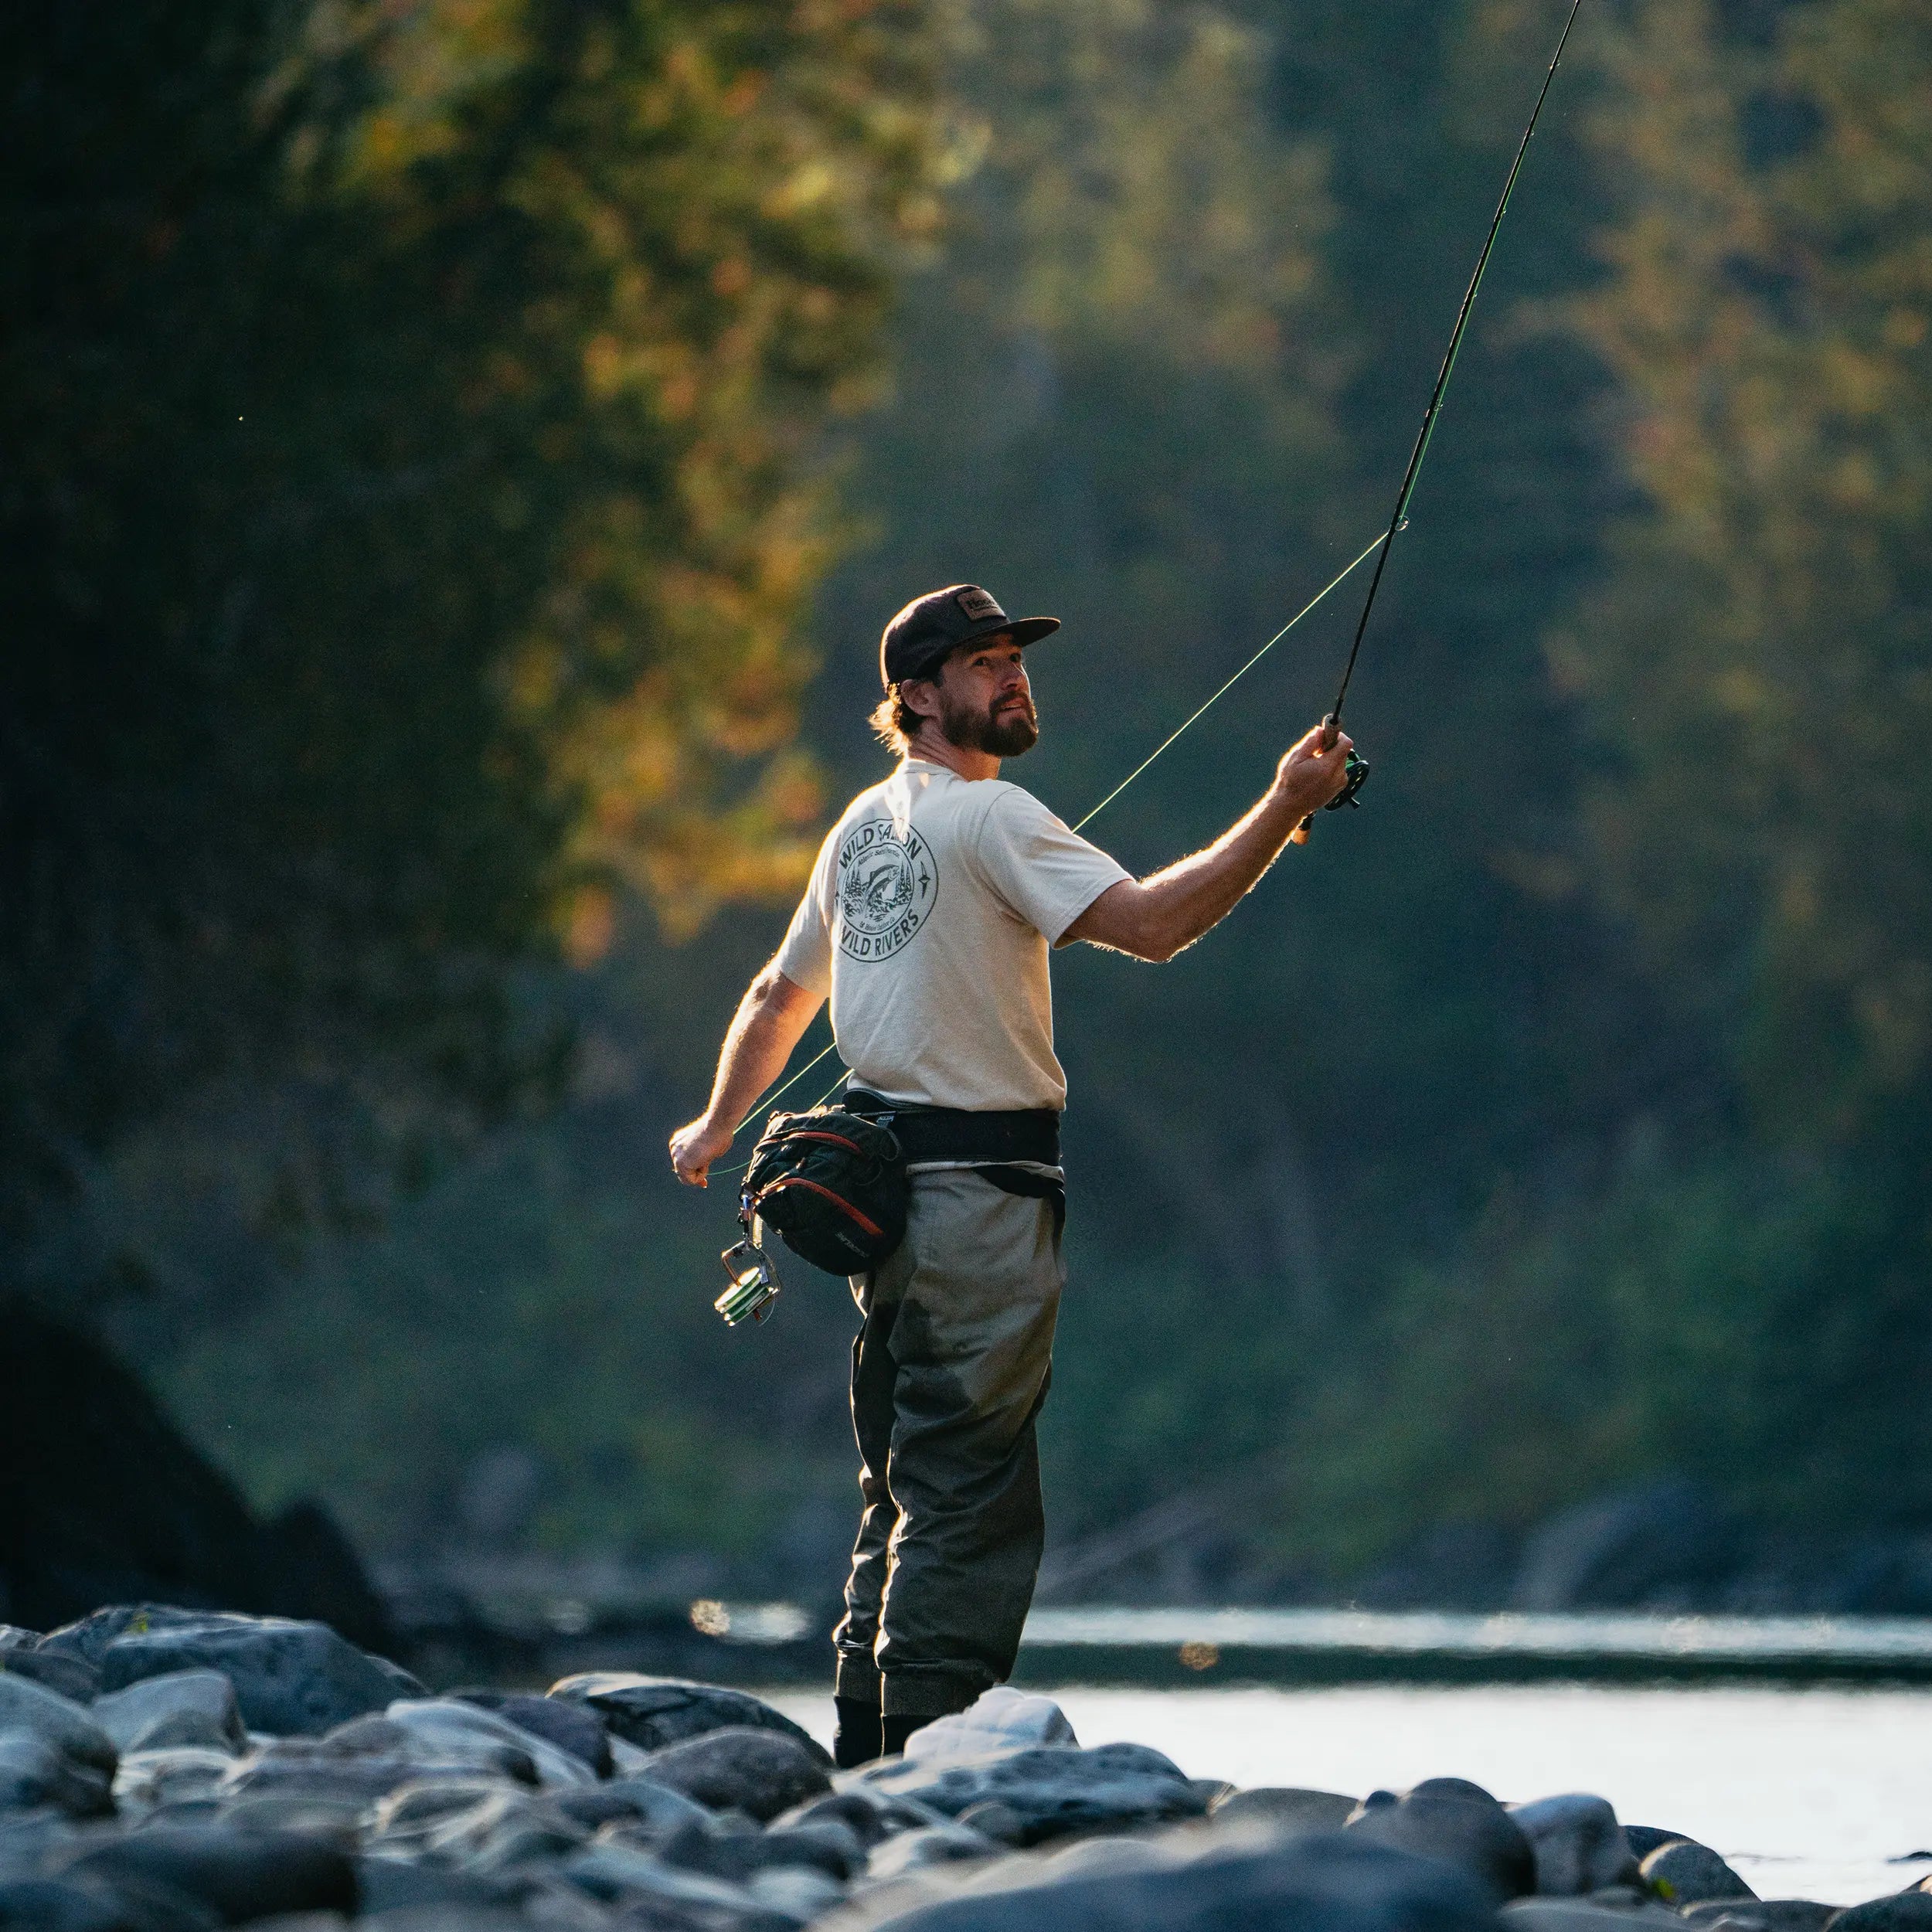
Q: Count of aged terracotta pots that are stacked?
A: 0